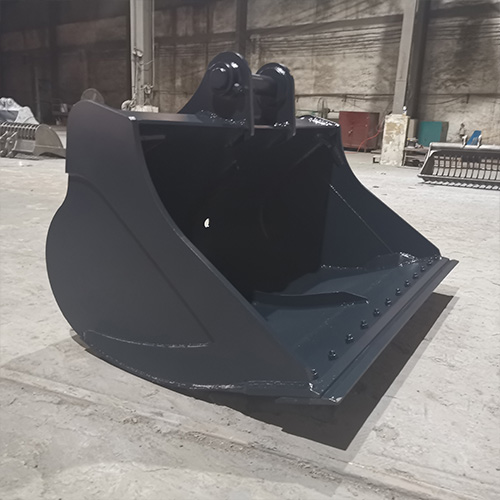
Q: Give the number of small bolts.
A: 12